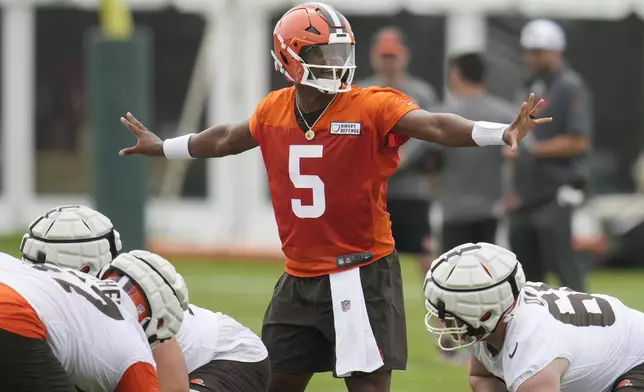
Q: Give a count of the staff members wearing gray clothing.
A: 3